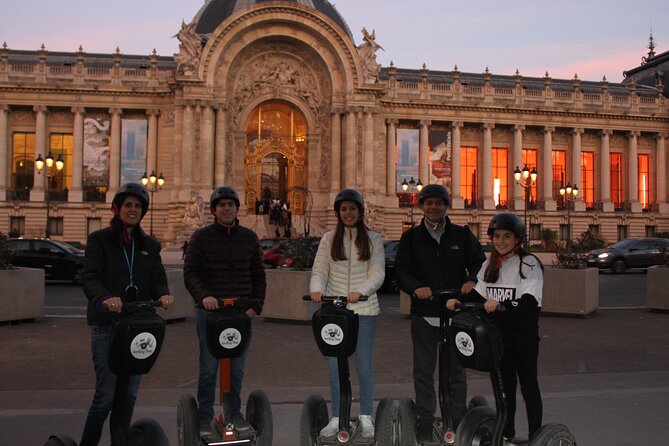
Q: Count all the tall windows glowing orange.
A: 7